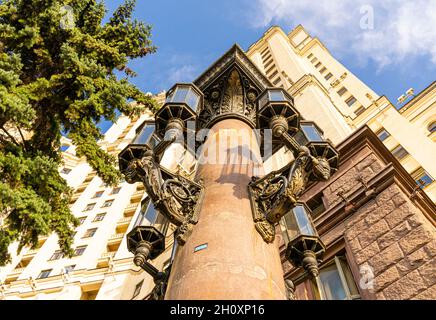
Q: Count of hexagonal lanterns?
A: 6